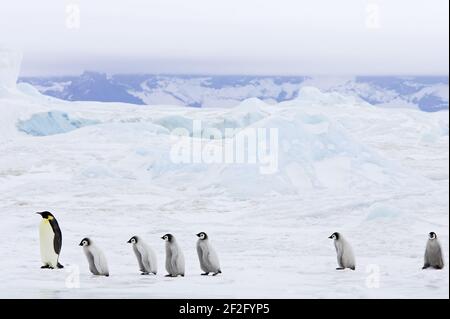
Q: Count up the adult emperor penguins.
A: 1